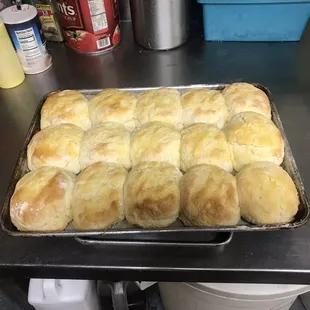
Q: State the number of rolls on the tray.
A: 15